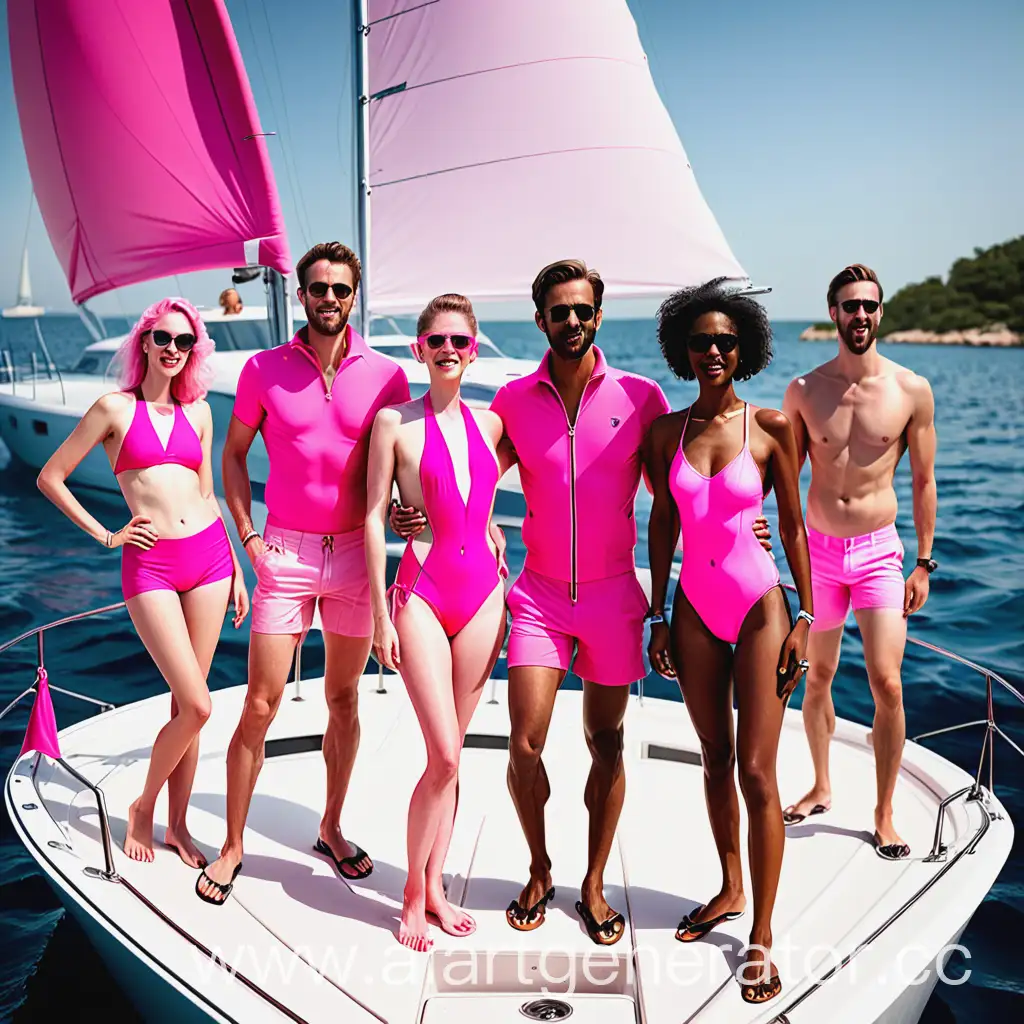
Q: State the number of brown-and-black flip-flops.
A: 4